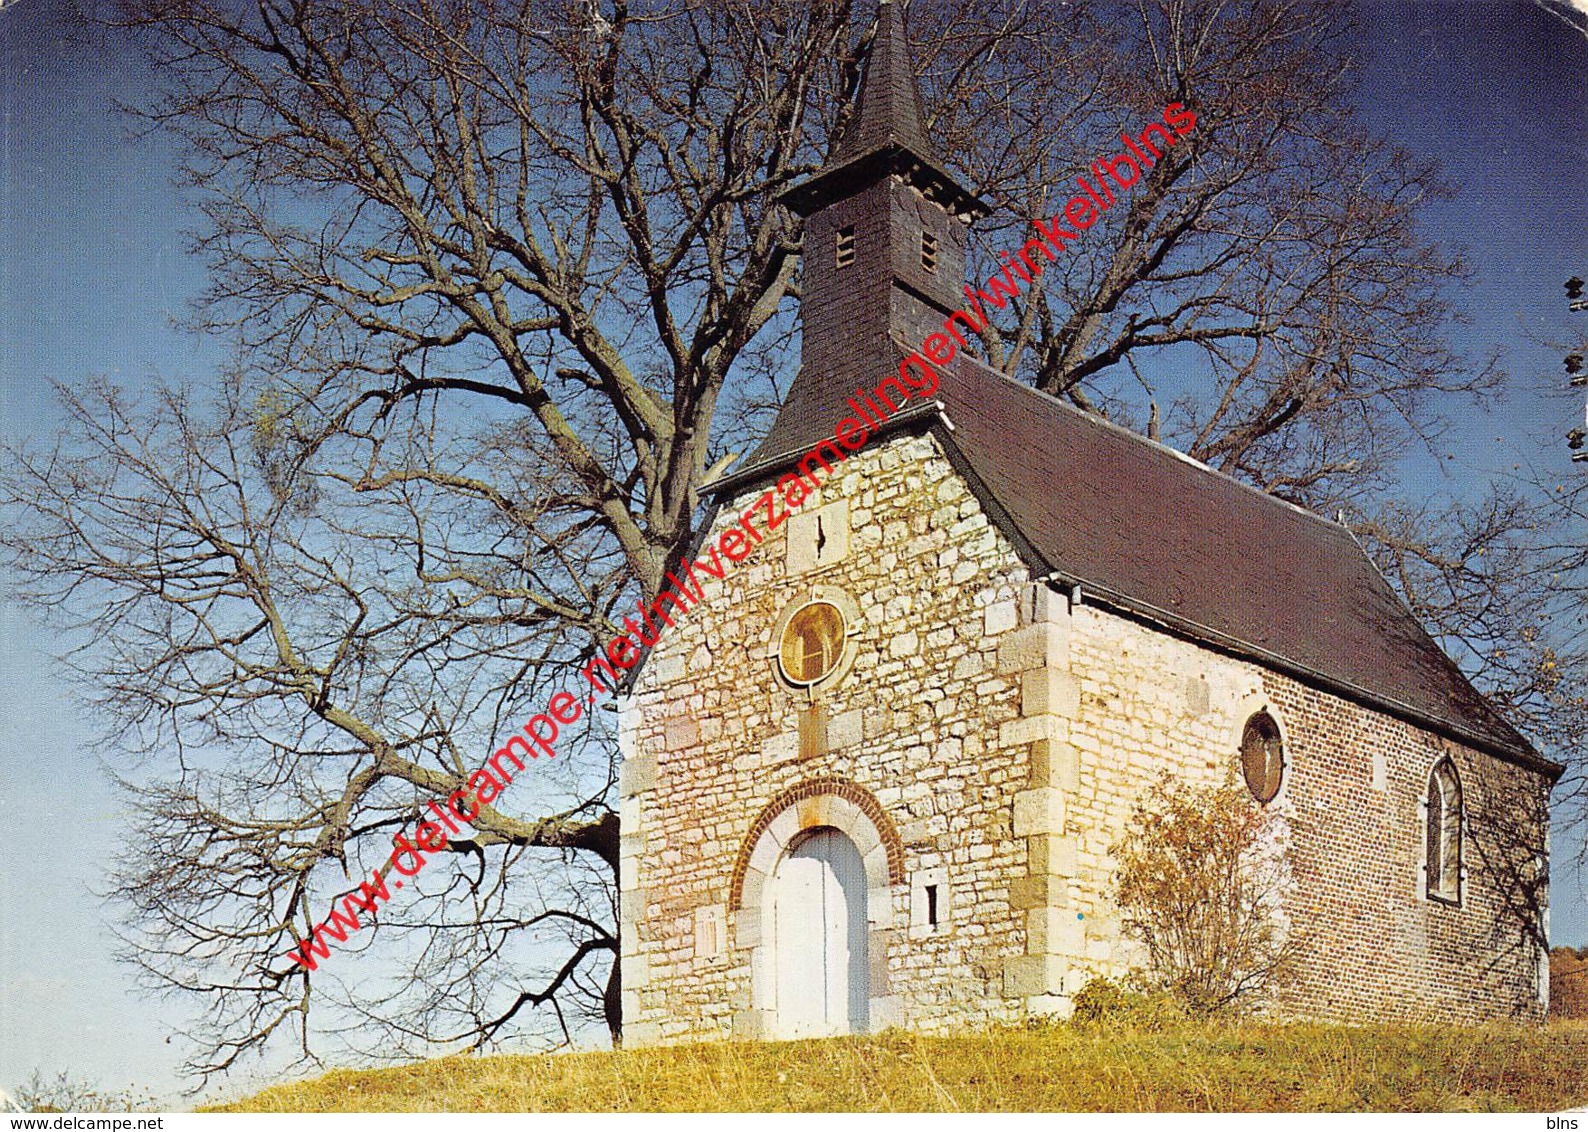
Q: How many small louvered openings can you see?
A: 2